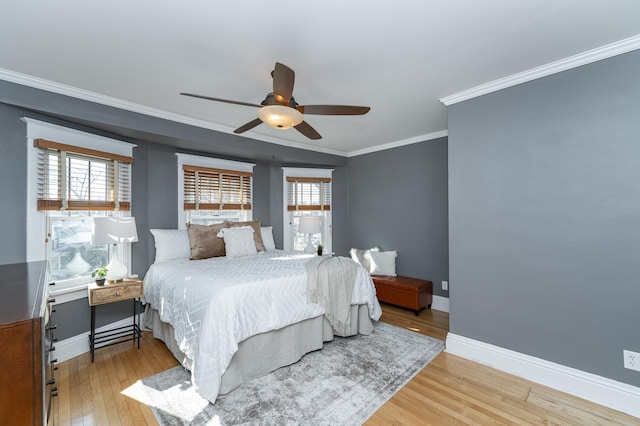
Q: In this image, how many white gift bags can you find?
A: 0